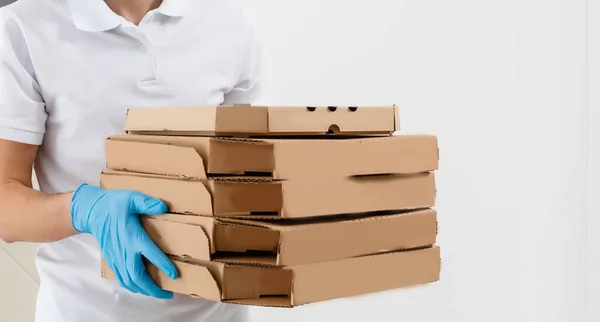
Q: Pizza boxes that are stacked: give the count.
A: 5